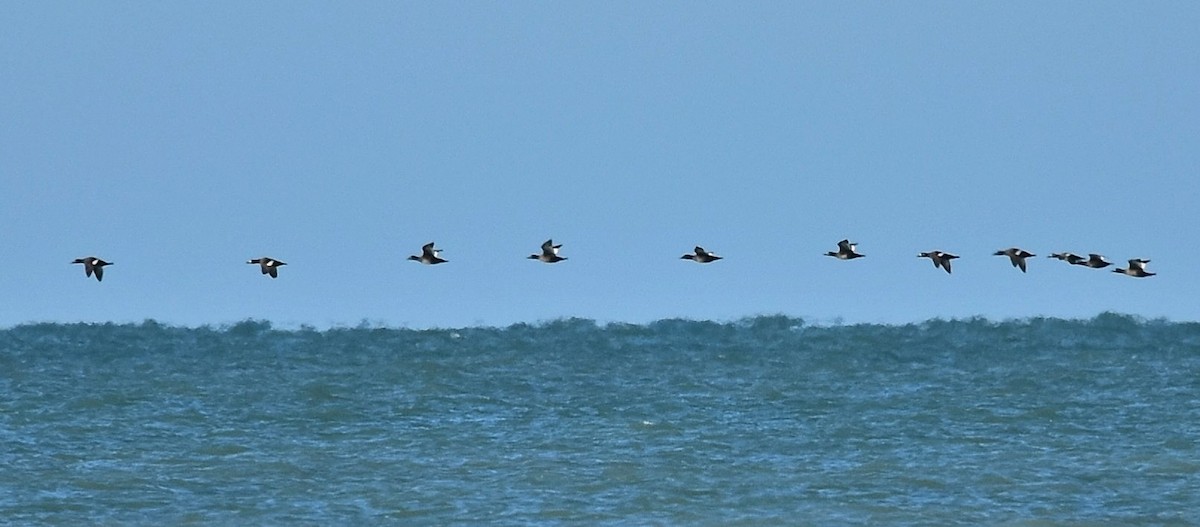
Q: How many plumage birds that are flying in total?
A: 11